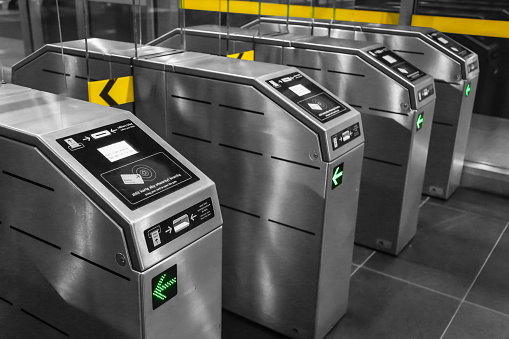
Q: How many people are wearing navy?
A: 0